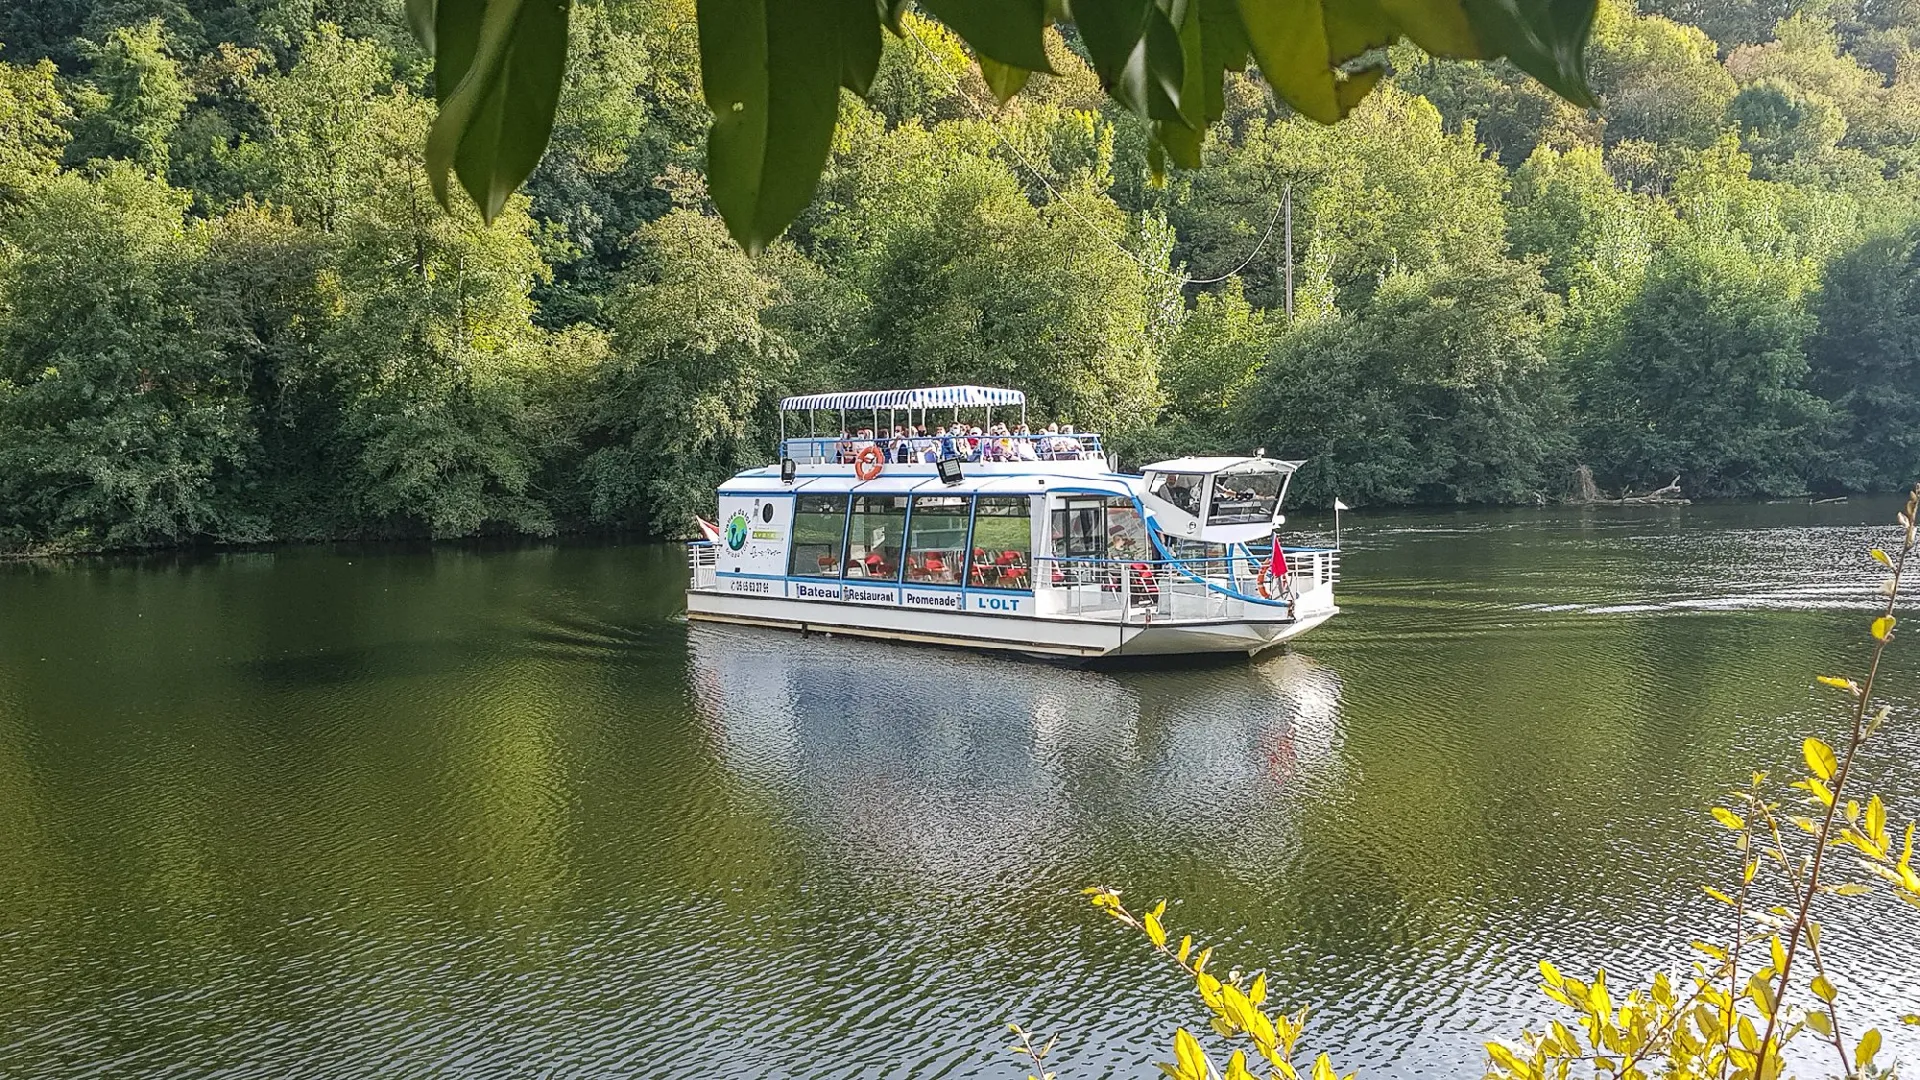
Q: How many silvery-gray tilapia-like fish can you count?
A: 0